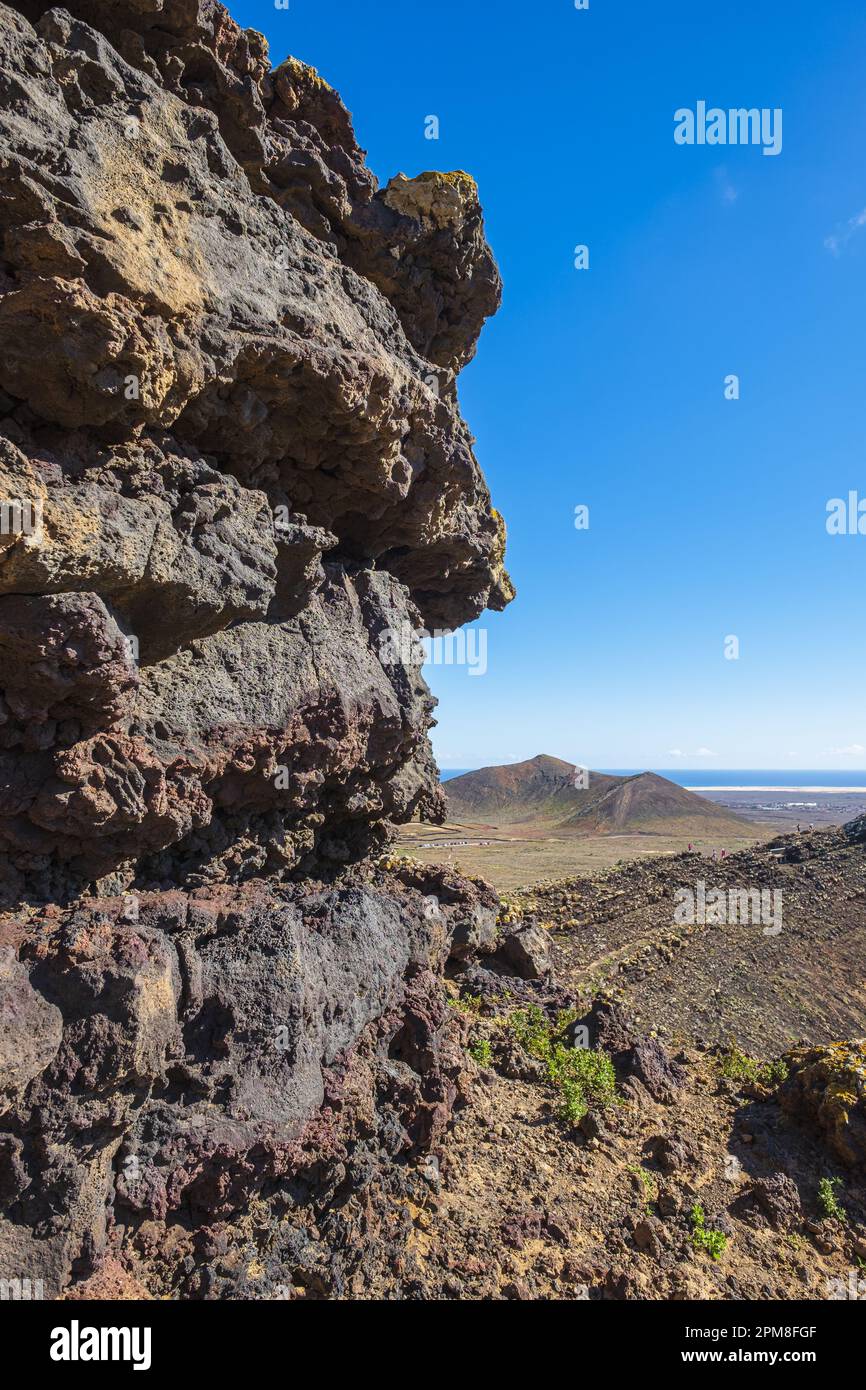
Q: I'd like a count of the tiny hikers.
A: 5